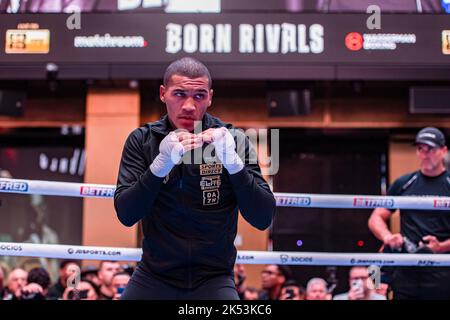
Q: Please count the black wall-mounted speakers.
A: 2